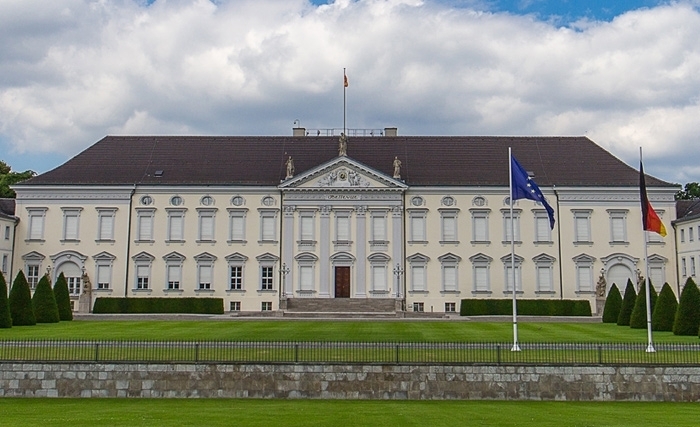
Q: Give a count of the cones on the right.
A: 5